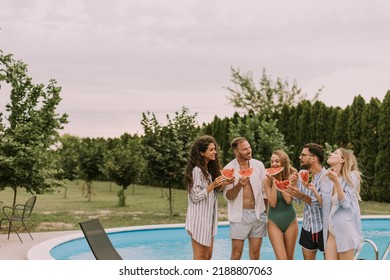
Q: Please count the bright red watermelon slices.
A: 5